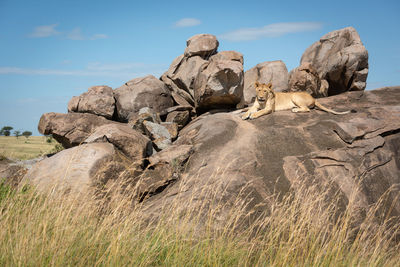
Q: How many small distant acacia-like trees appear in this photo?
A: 3